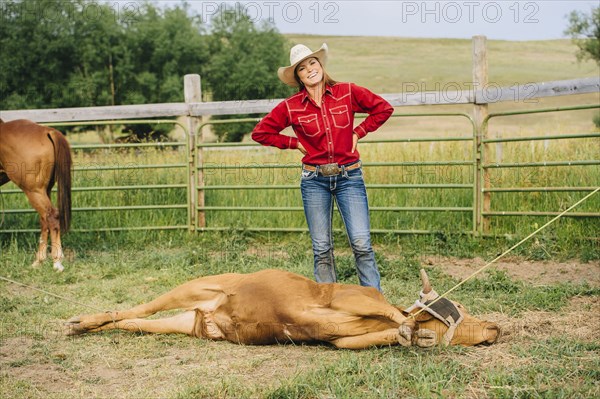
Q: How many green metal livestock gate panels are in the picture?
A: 3